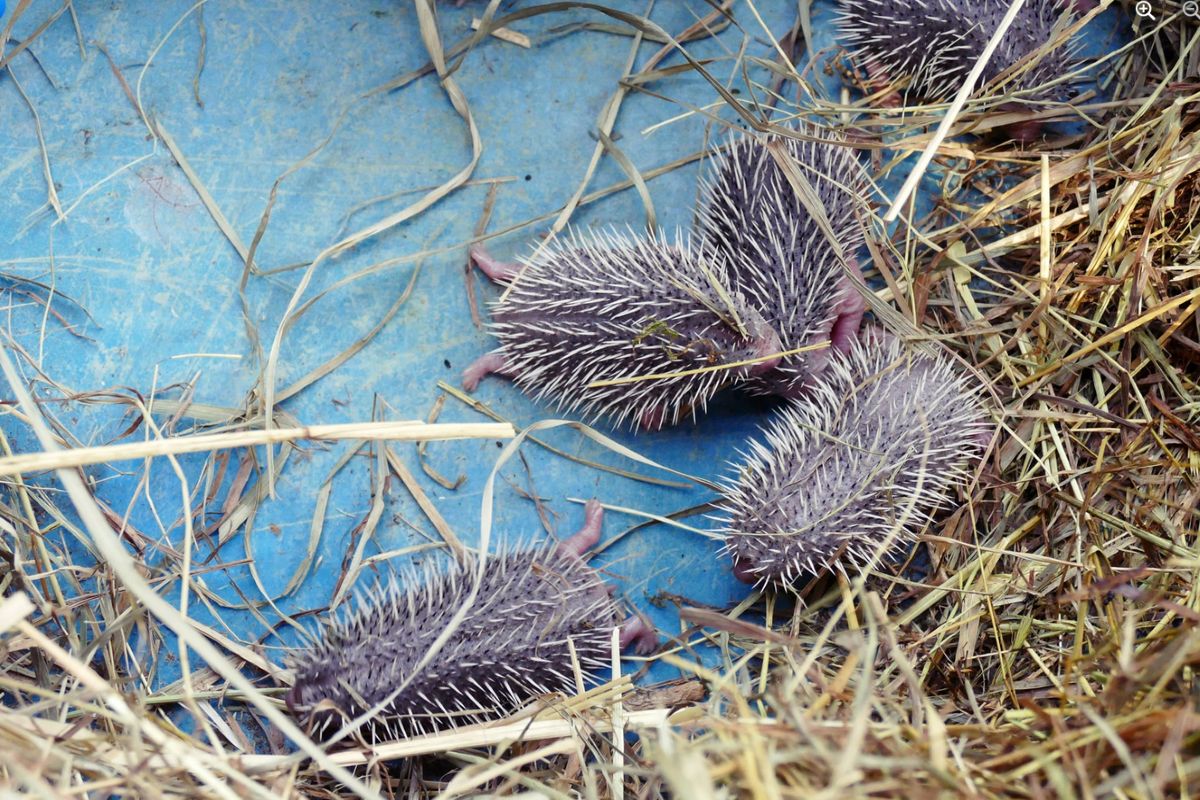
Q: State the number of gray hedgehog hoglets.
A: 5